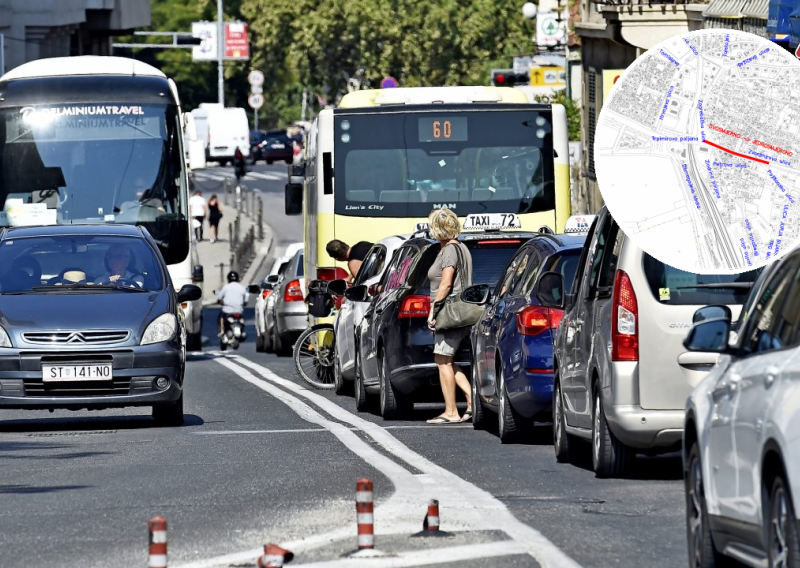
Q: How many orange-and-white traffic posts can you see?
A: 4